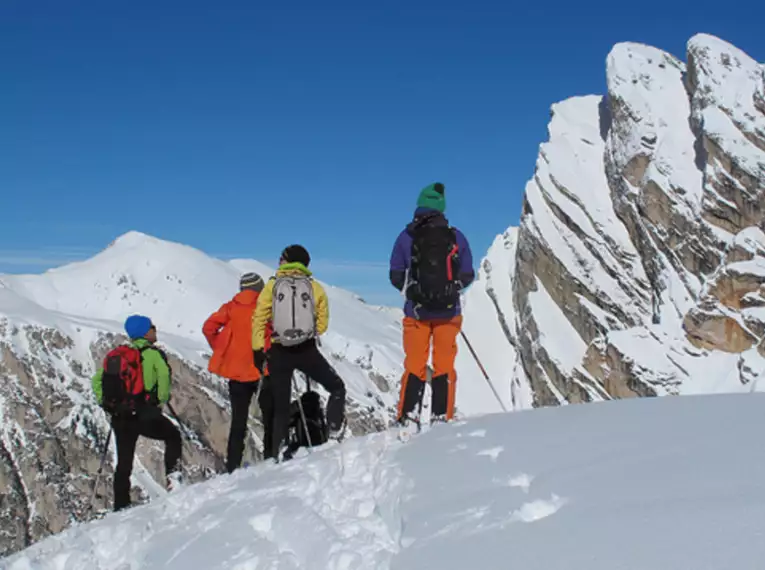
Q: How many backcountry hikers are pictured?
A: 4